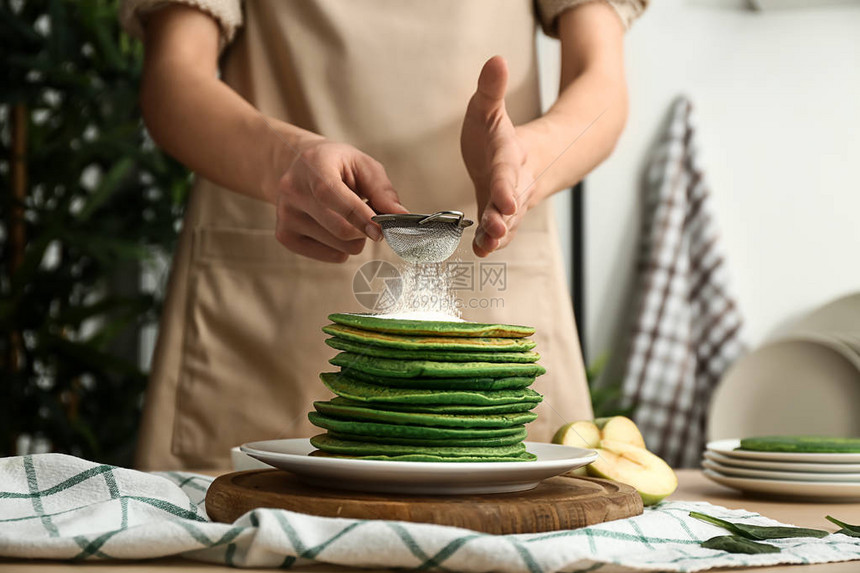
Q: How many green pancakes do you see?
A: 13